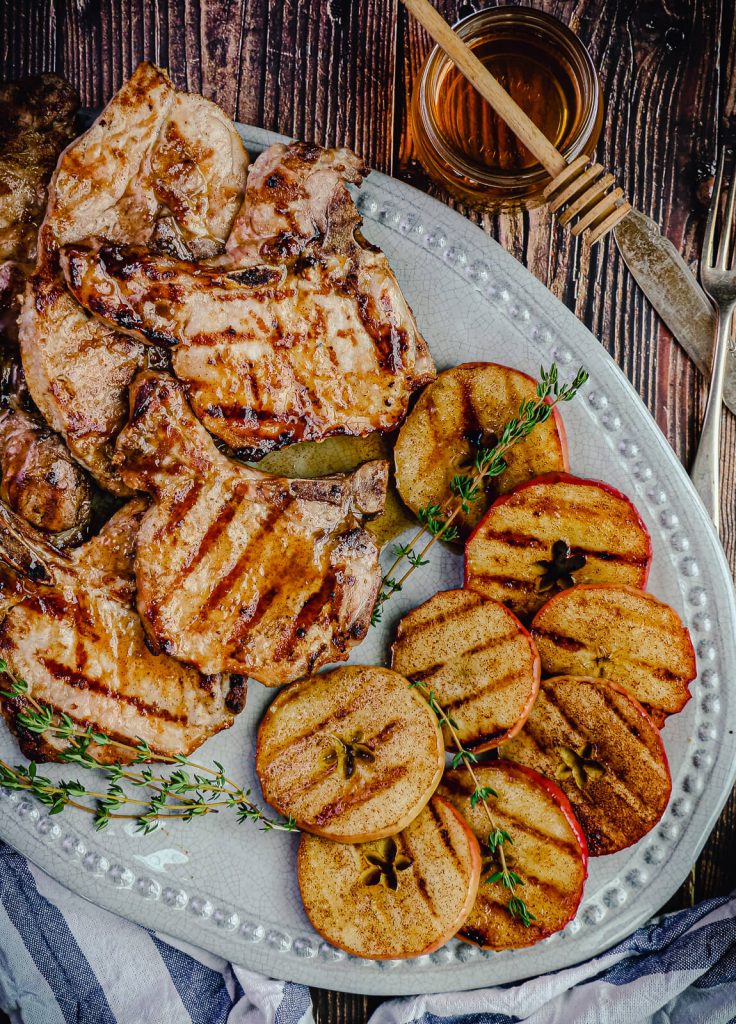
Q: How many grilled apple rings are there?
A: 8